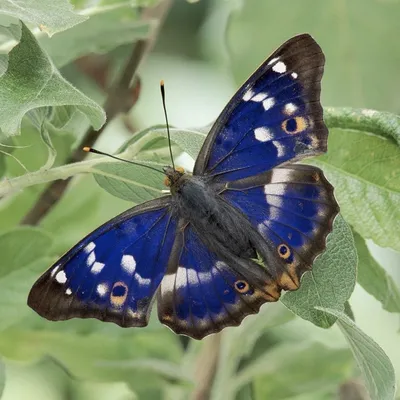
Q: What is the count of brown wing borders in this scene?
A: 4